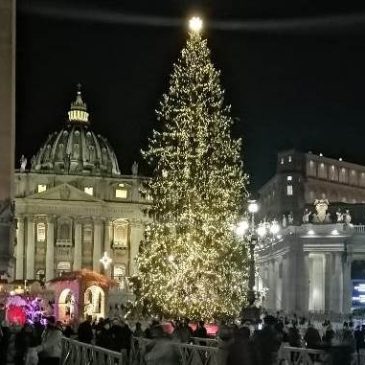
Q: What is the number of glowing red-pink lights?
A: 4